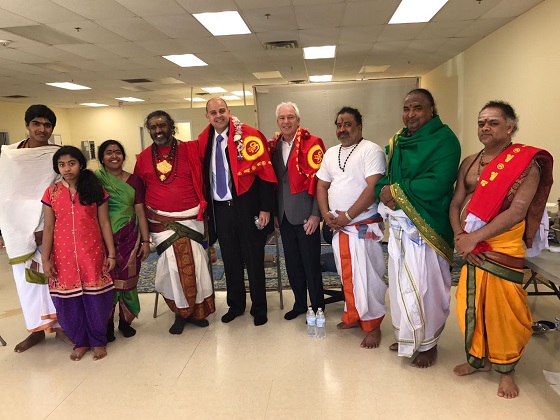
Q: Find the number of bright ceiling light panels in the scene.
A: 12